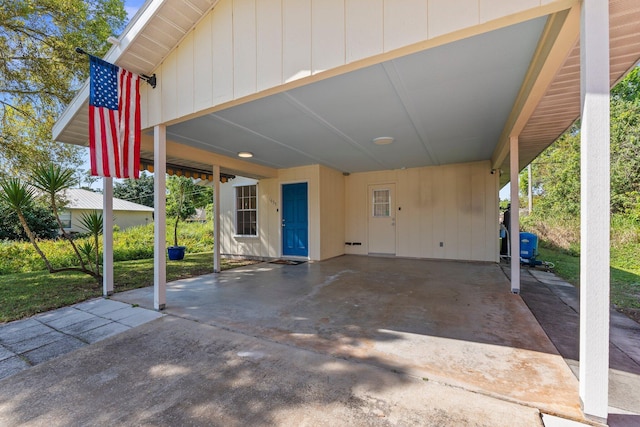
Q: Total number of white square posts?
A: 5